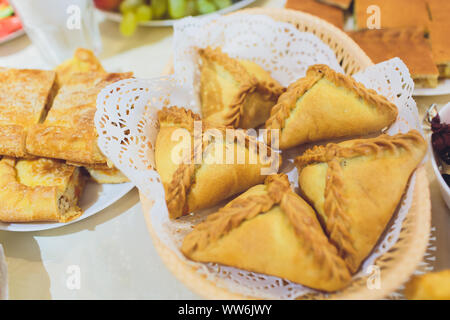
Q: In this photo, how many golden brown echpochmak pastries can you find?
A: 5